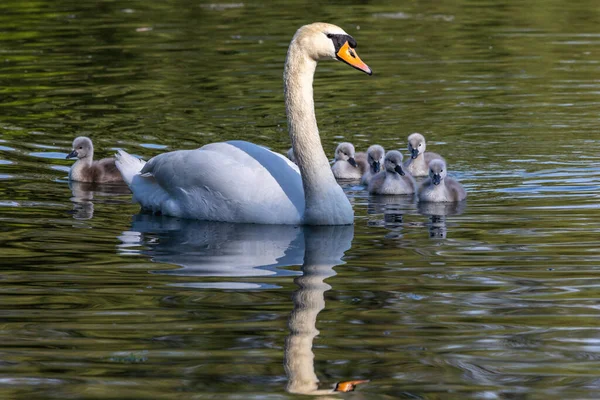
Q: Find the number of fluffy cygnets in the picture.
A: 6